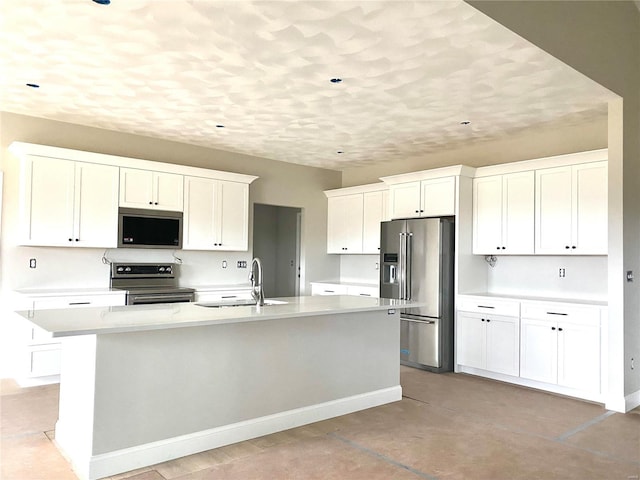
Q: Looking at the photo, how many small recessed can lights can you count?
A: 6